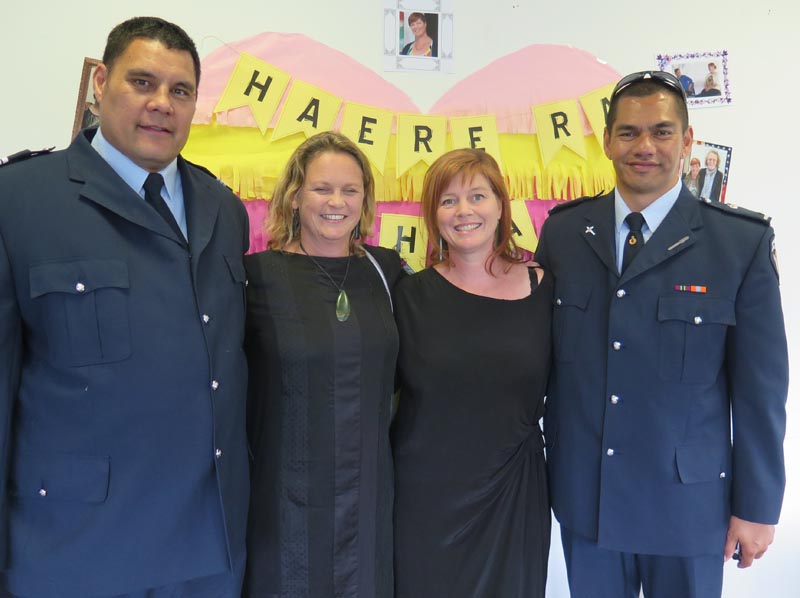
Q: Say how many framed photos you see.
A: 4